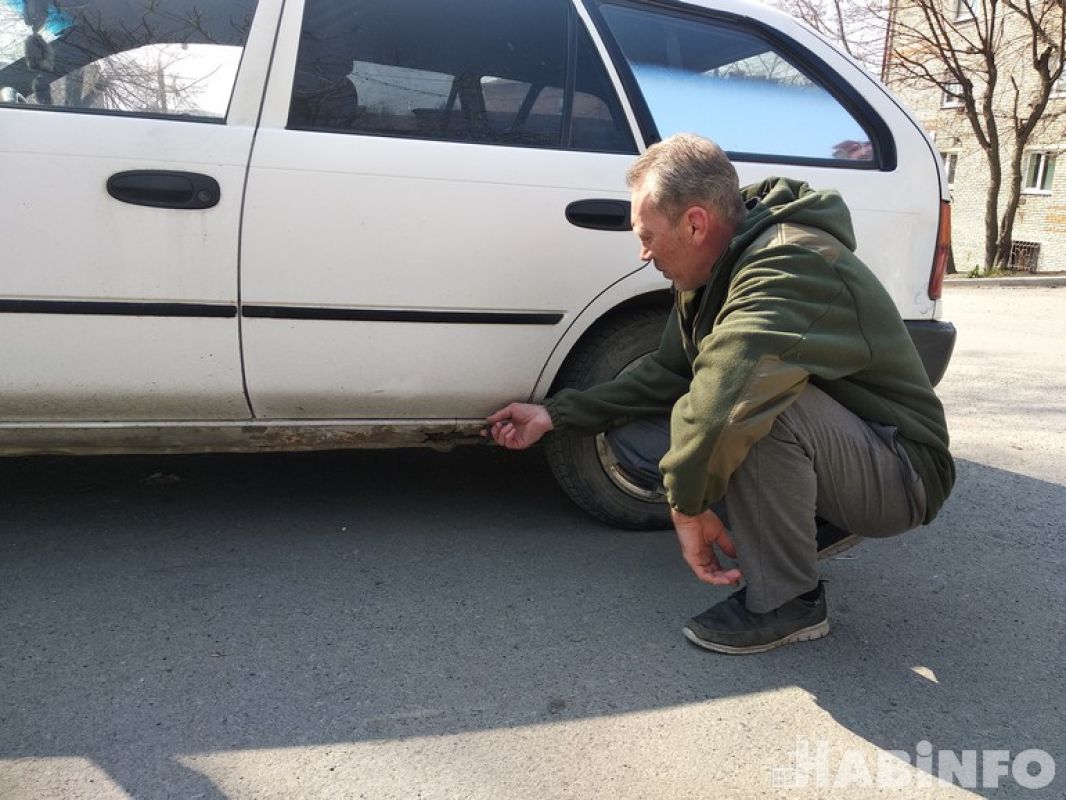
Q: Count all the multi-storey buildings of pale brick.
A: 1